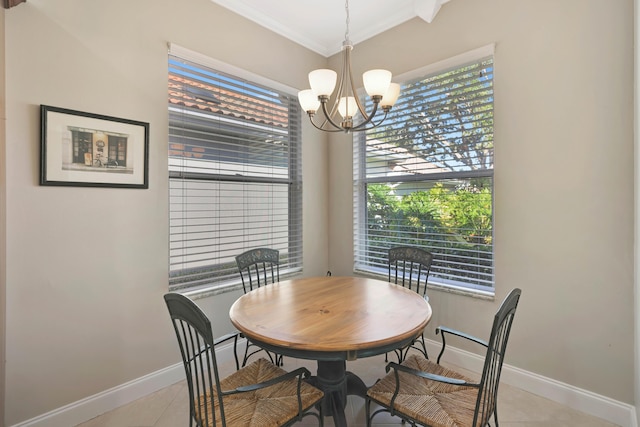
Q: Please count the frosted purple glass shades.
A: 0